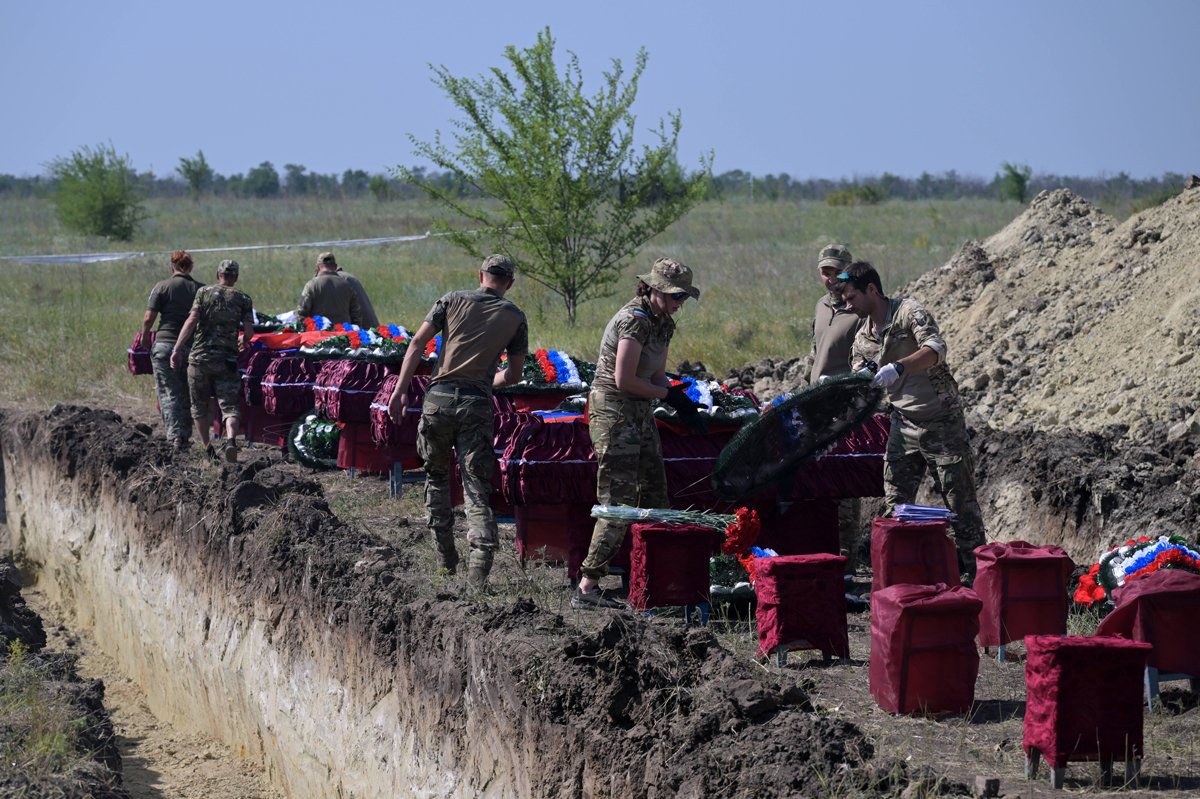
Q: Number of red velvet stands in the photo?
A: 7